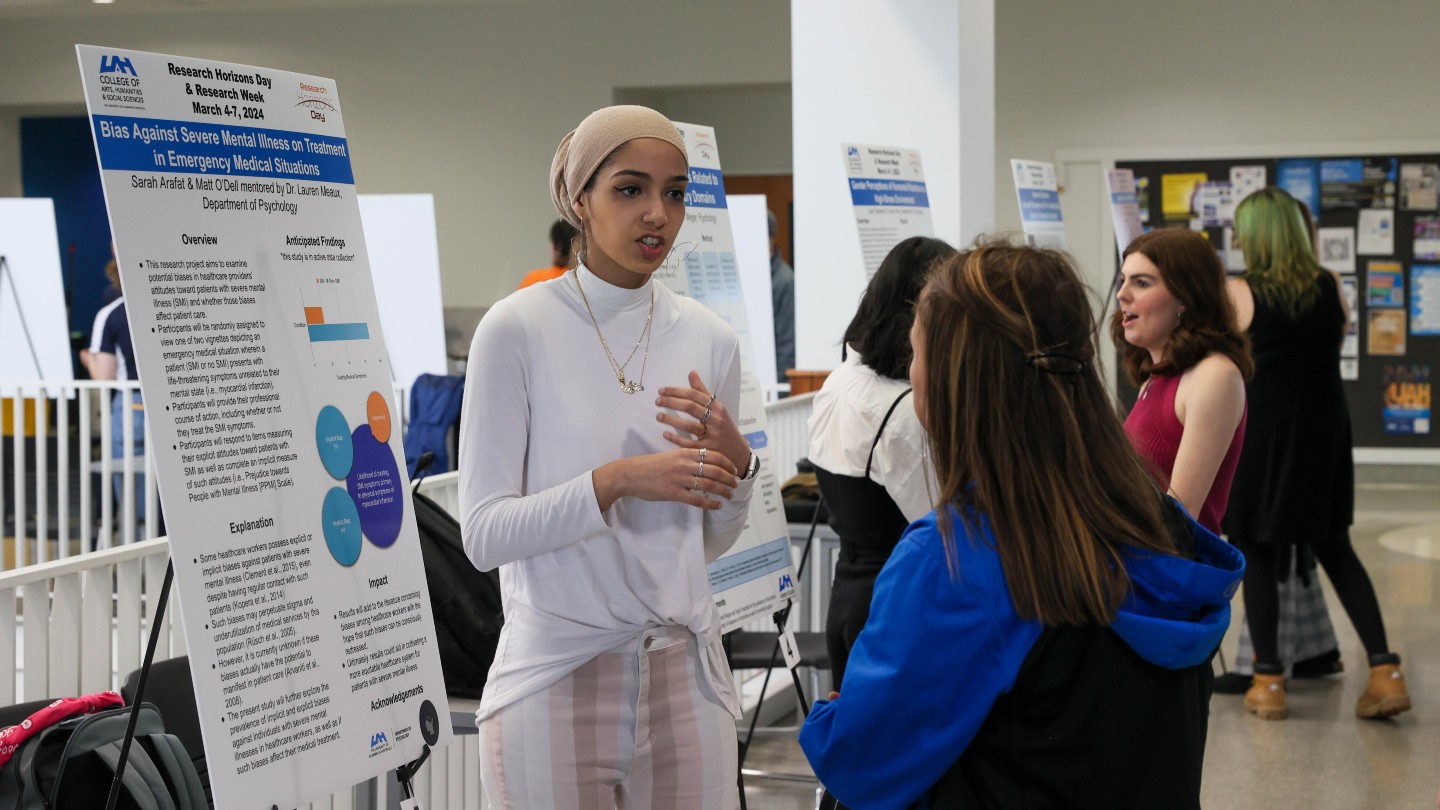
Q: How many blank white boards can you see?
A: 3